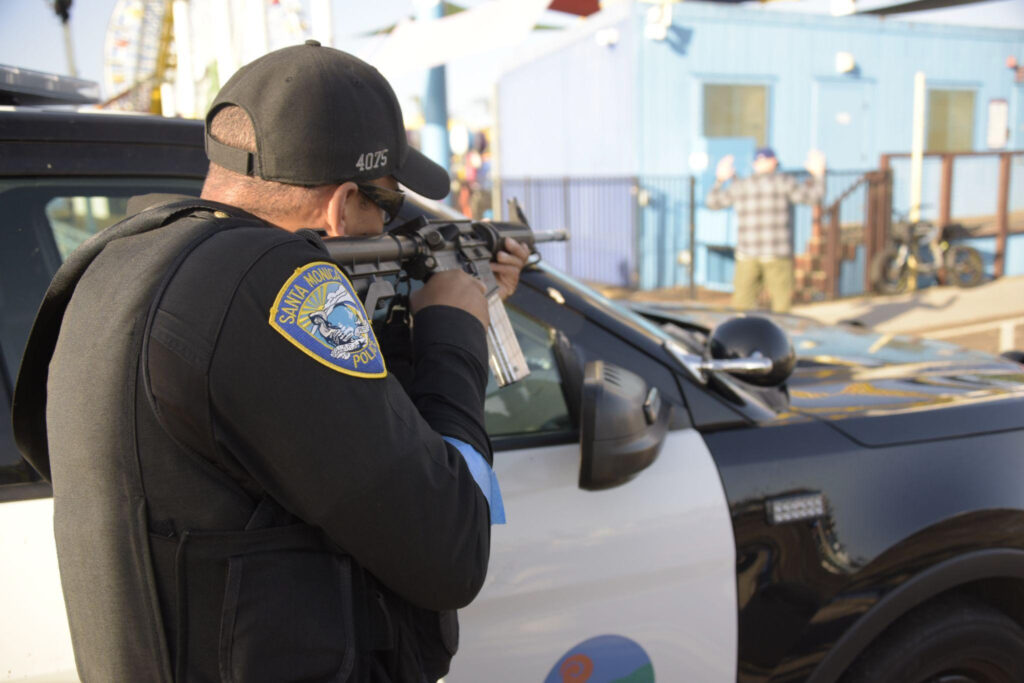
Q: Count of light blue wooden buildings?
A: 1